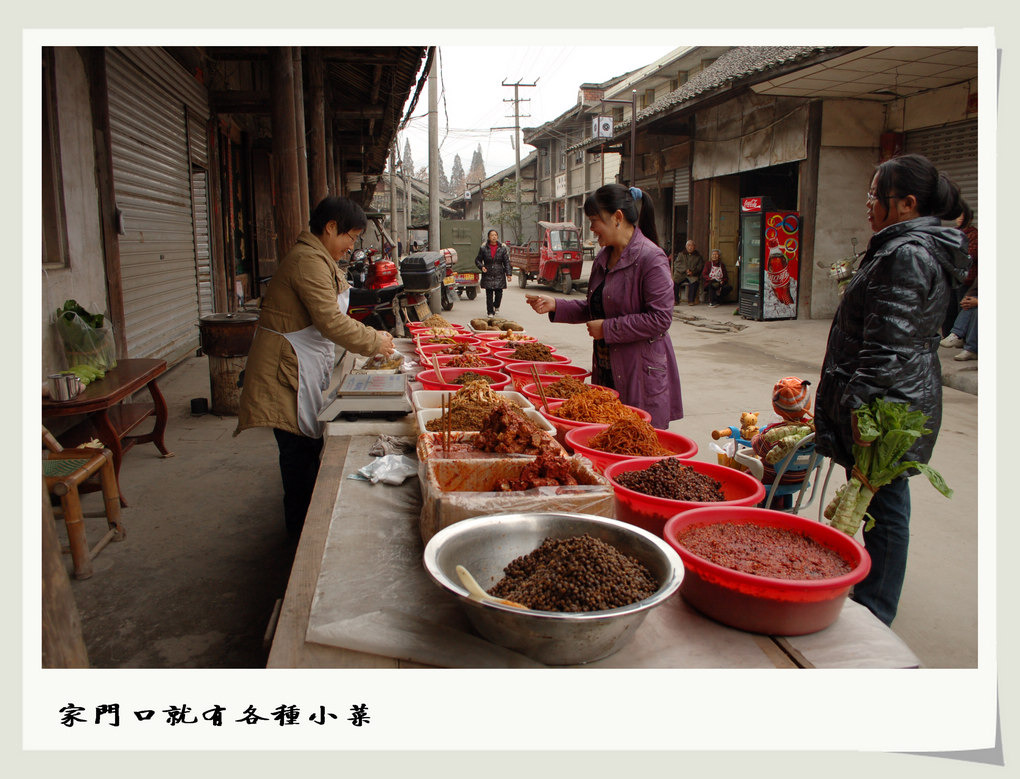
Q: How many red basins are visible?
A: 15